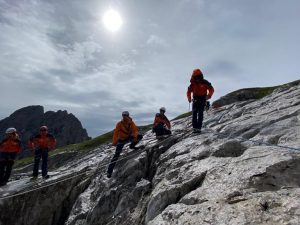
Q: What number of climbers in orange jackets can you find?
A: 5